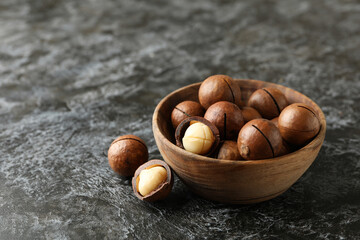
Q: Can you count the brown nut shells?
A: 12